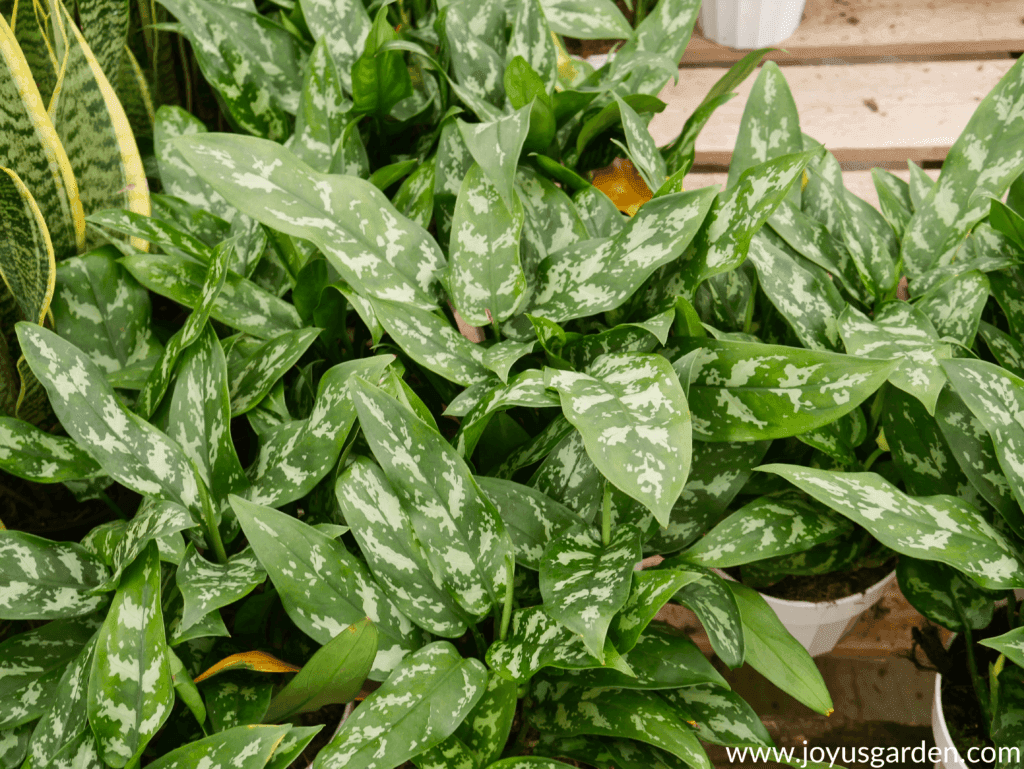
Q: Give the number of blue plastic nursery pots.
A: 0